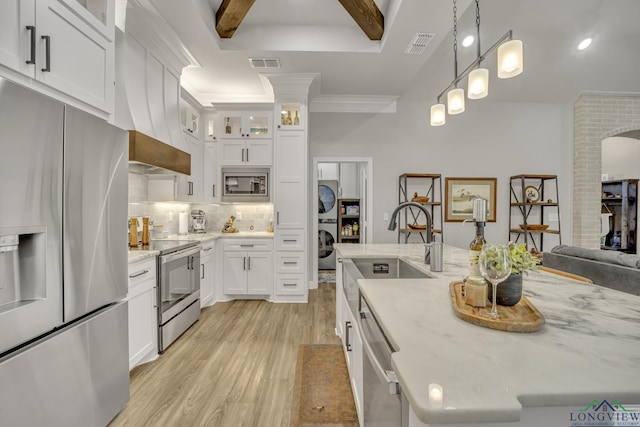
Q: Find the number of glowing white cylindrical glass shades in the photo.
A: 4